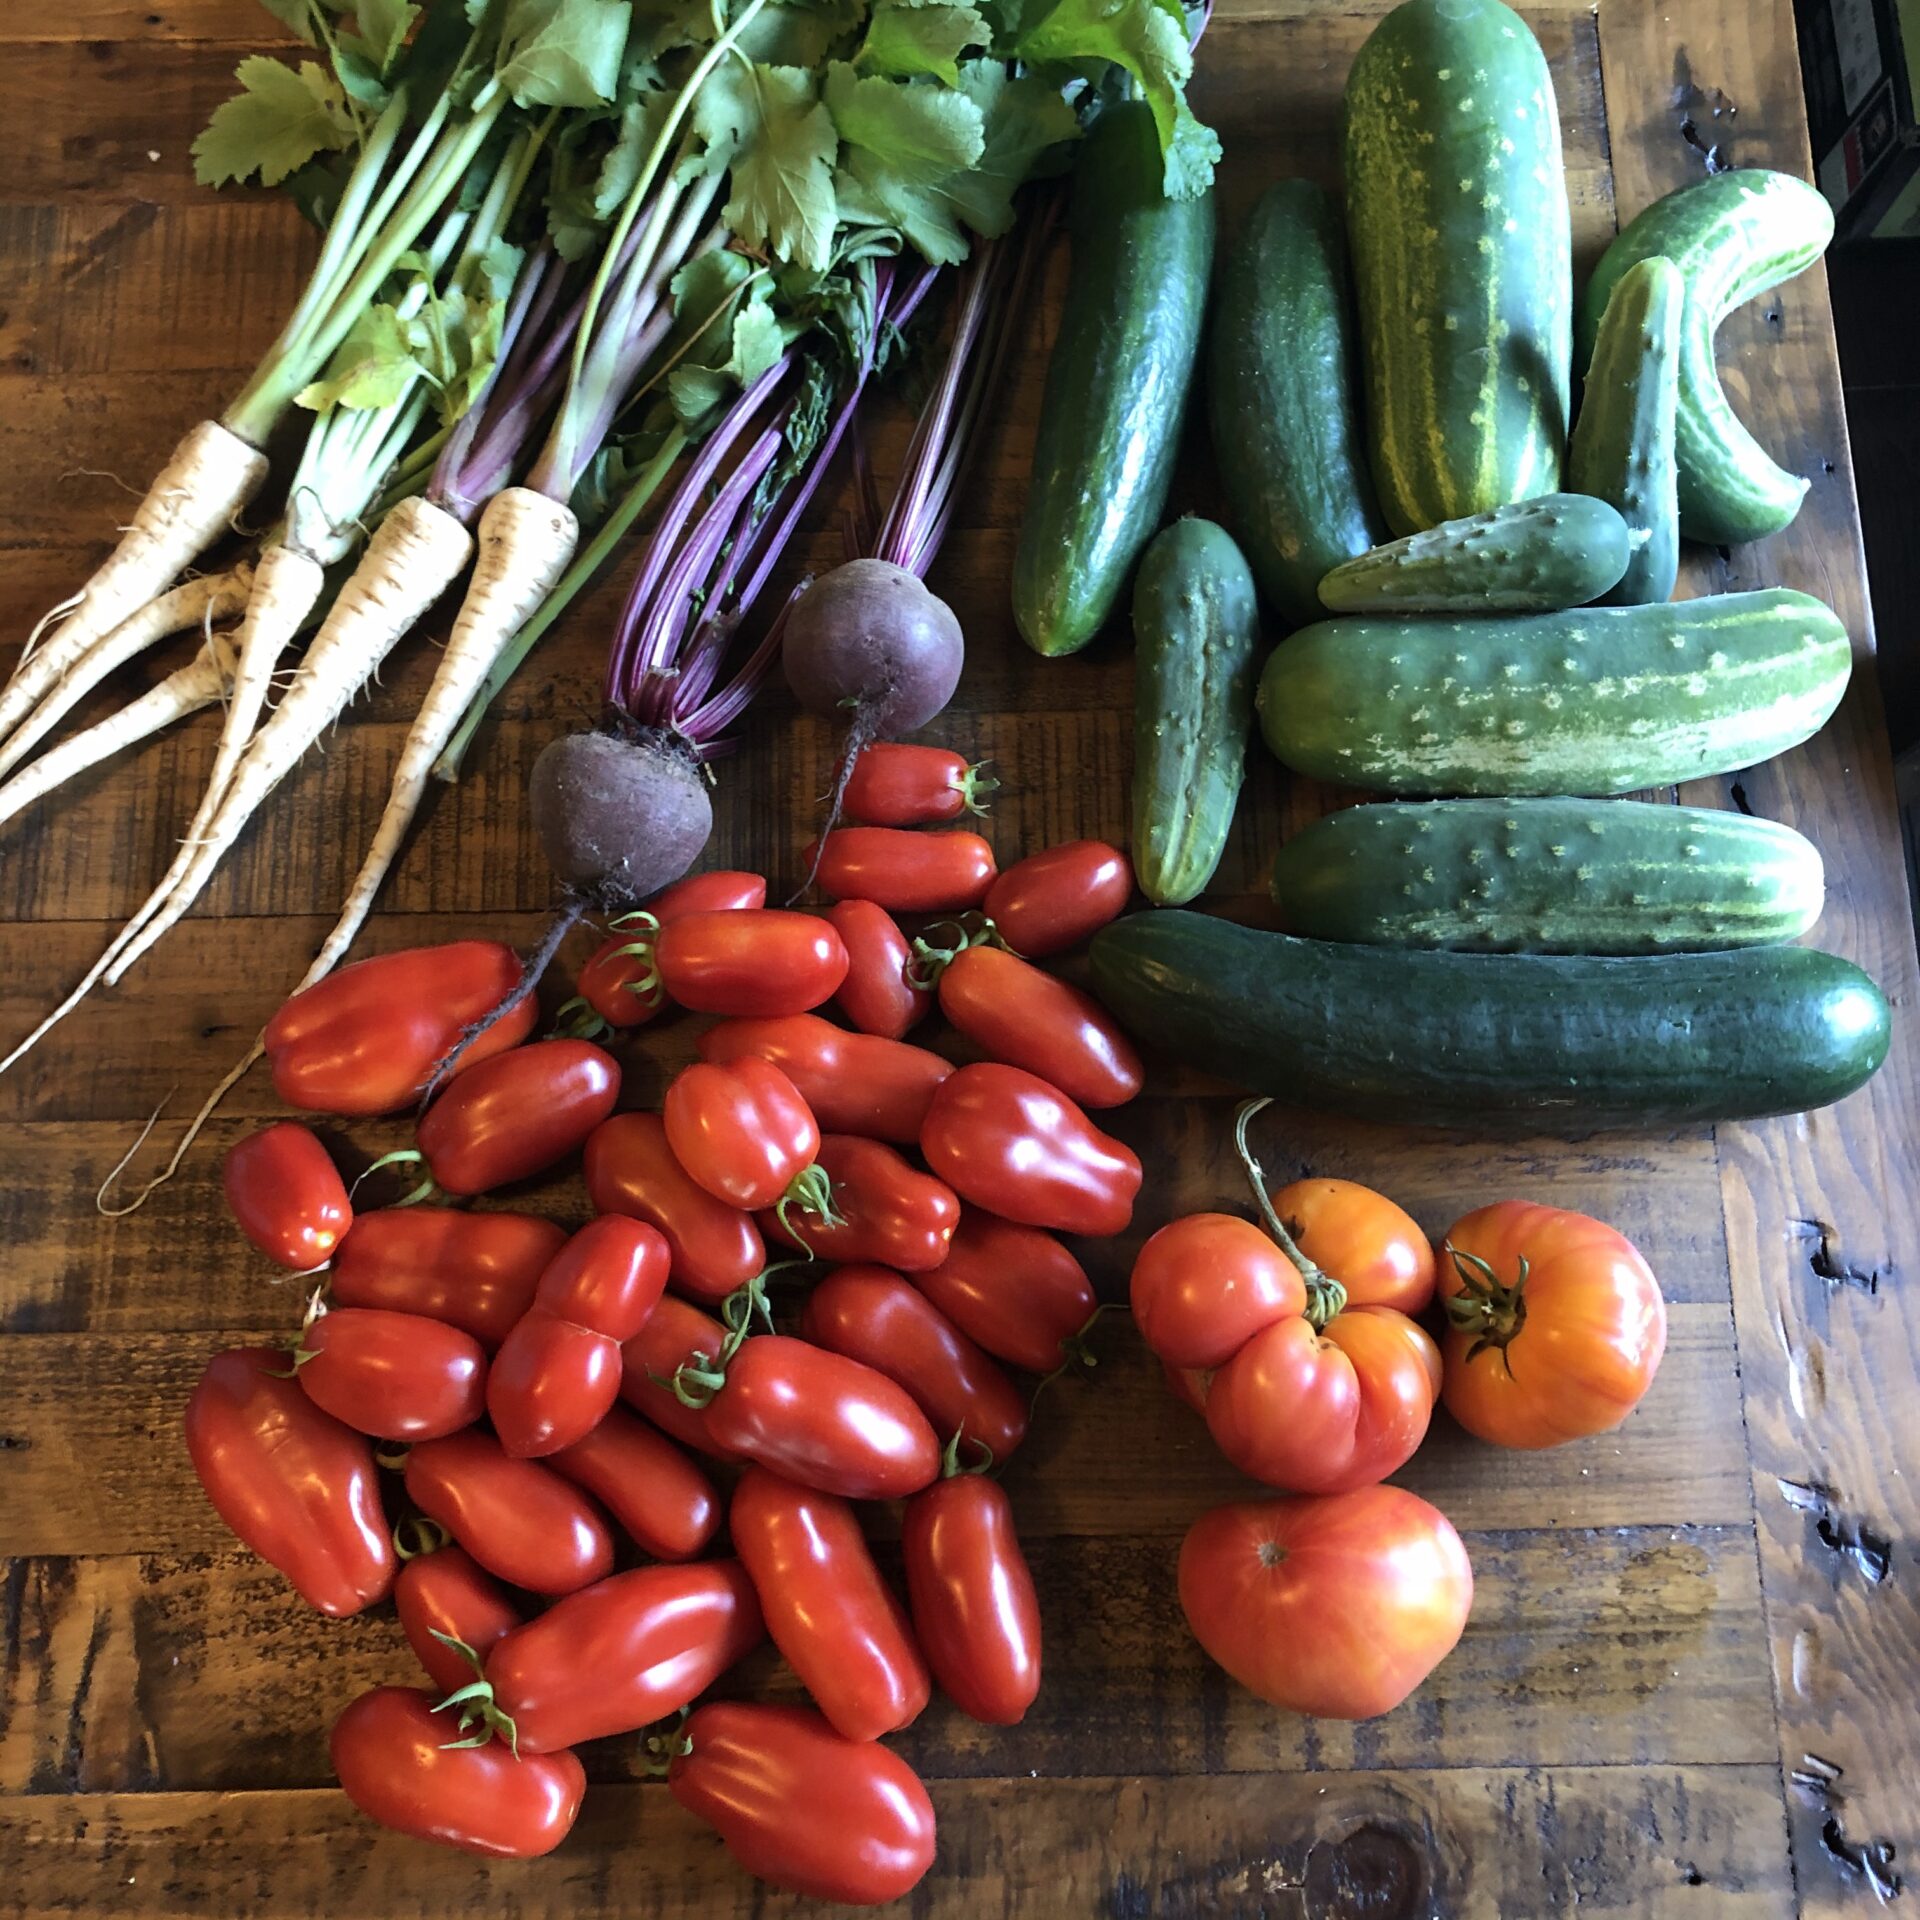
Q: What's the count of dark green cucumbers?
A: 3